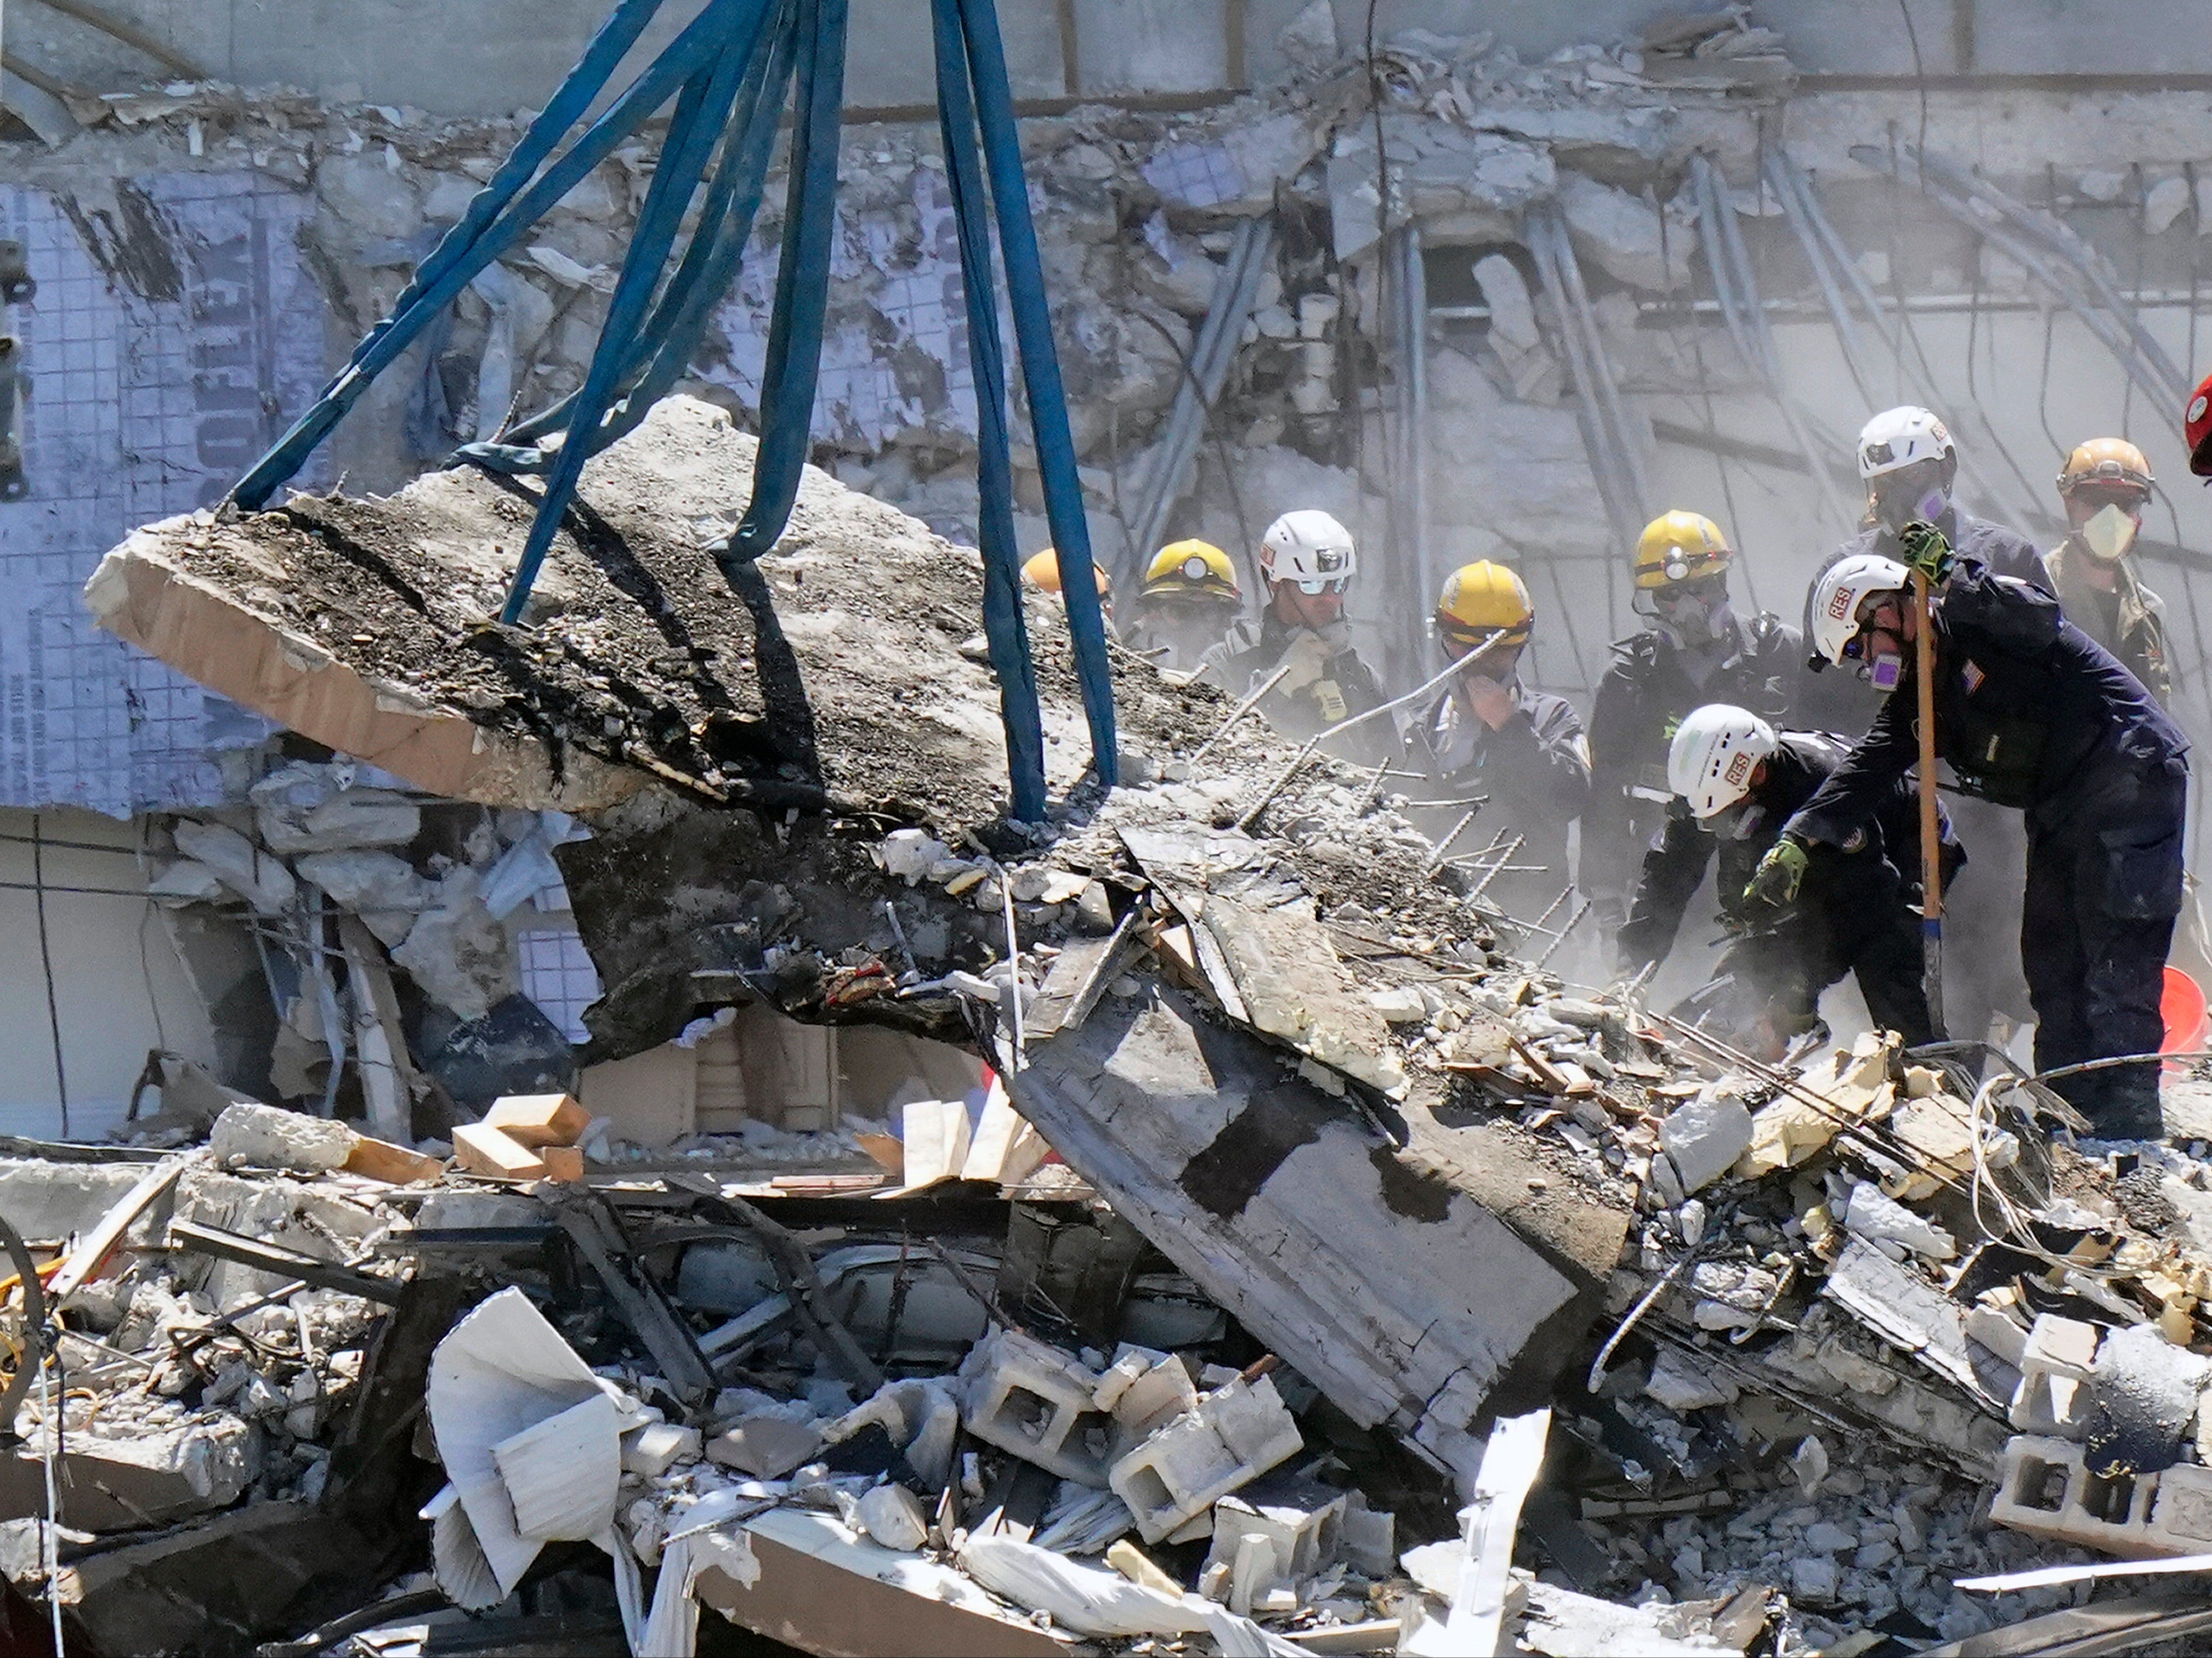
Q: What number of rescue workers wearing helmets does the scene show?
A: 10